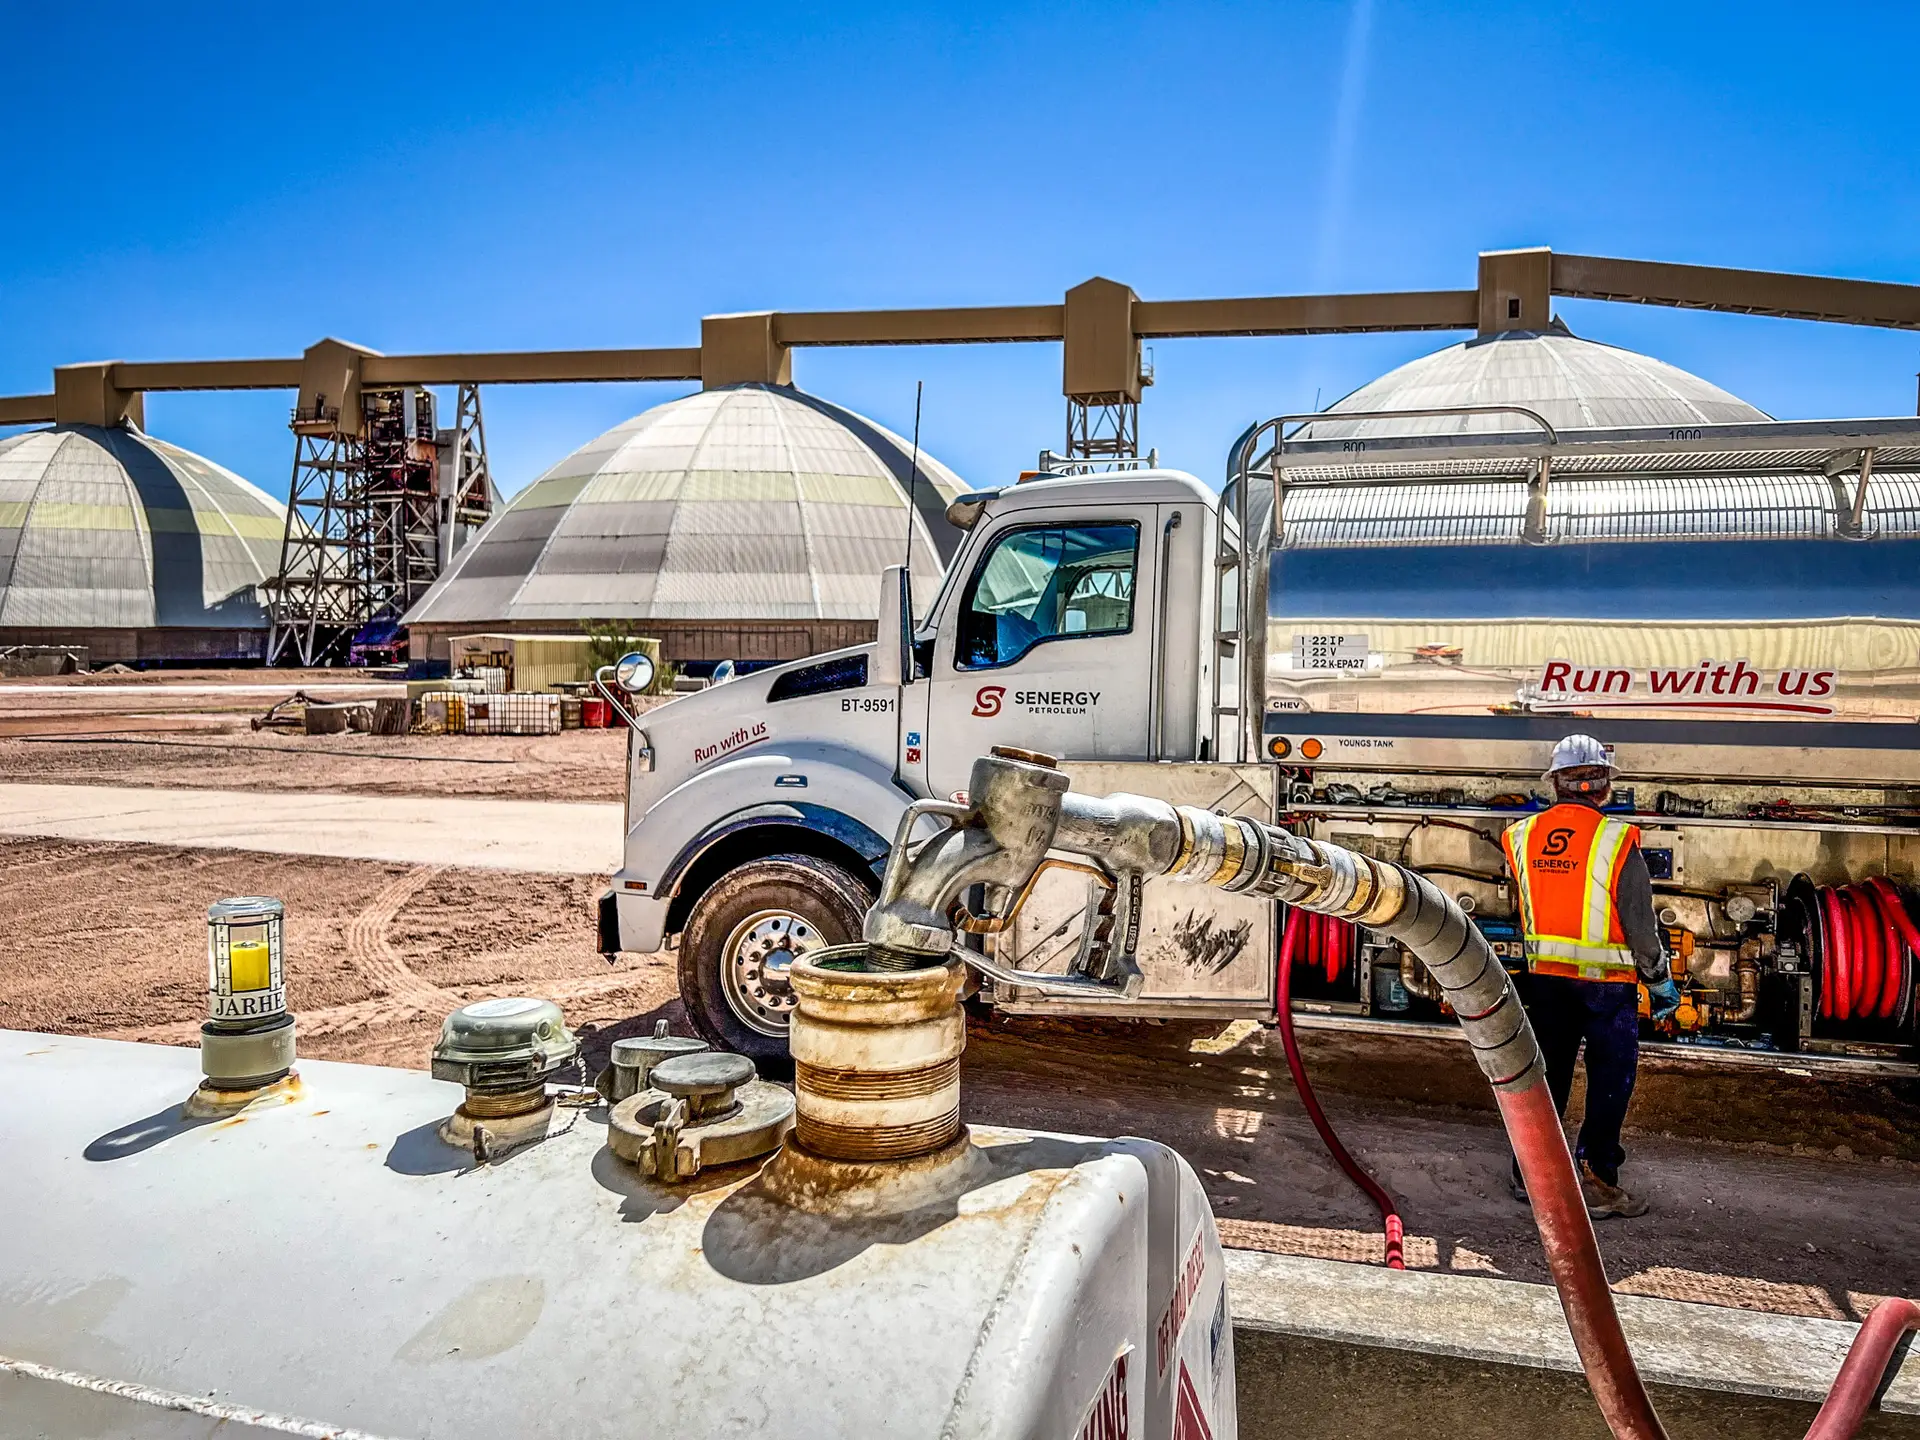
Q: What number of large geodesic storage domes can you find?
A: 3